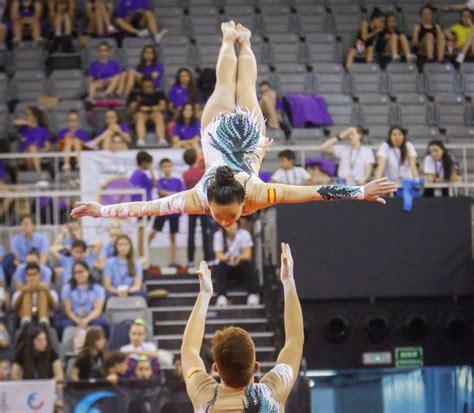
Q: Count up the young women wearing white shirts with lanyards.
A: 3